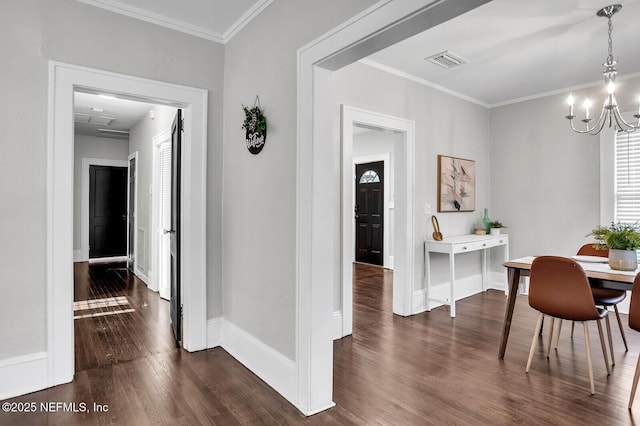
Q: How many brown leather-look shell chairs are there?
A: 3